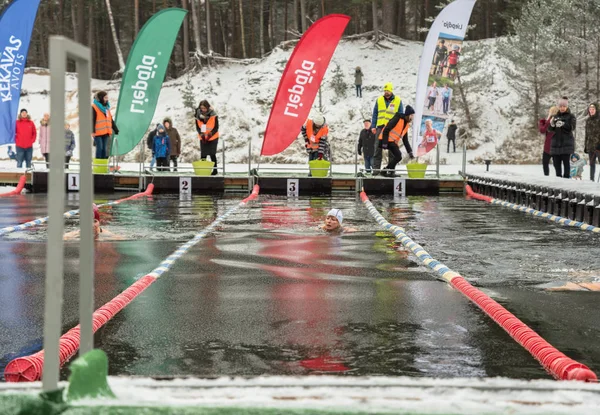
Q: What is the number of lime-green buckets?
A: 4